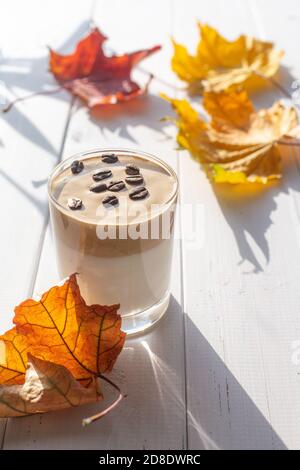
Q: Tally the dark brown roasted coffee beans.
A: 10